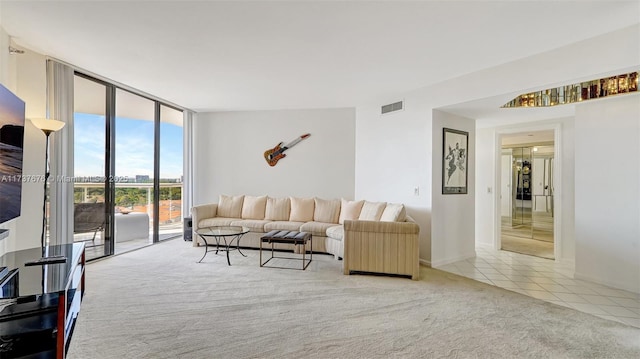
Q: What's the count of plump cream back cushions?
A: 8